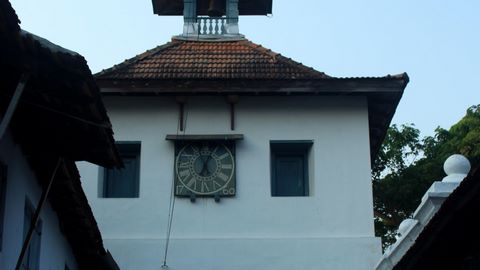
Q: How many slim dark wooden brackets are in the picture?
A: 2